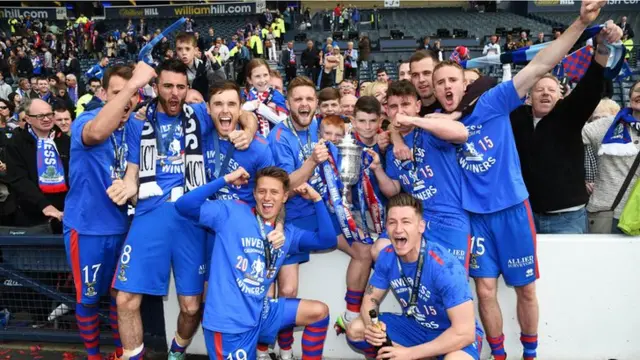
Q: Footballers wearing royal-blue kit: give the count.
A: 8